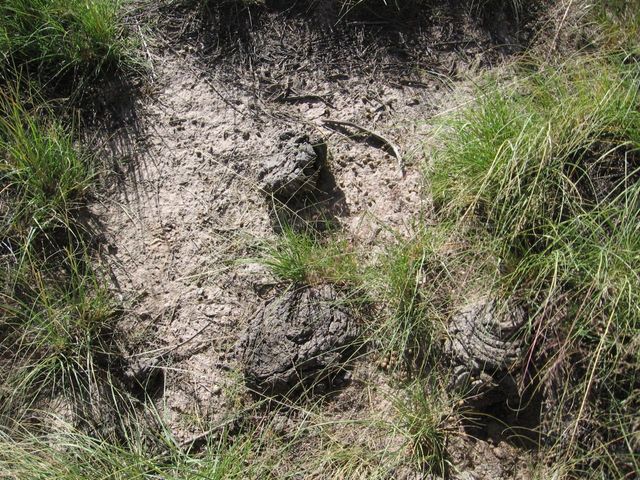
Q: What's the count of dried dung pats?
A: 3